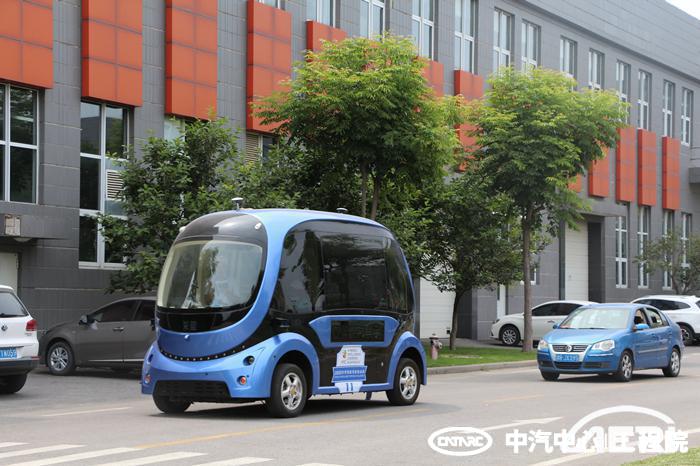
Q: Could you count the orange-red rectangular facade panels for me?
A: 12